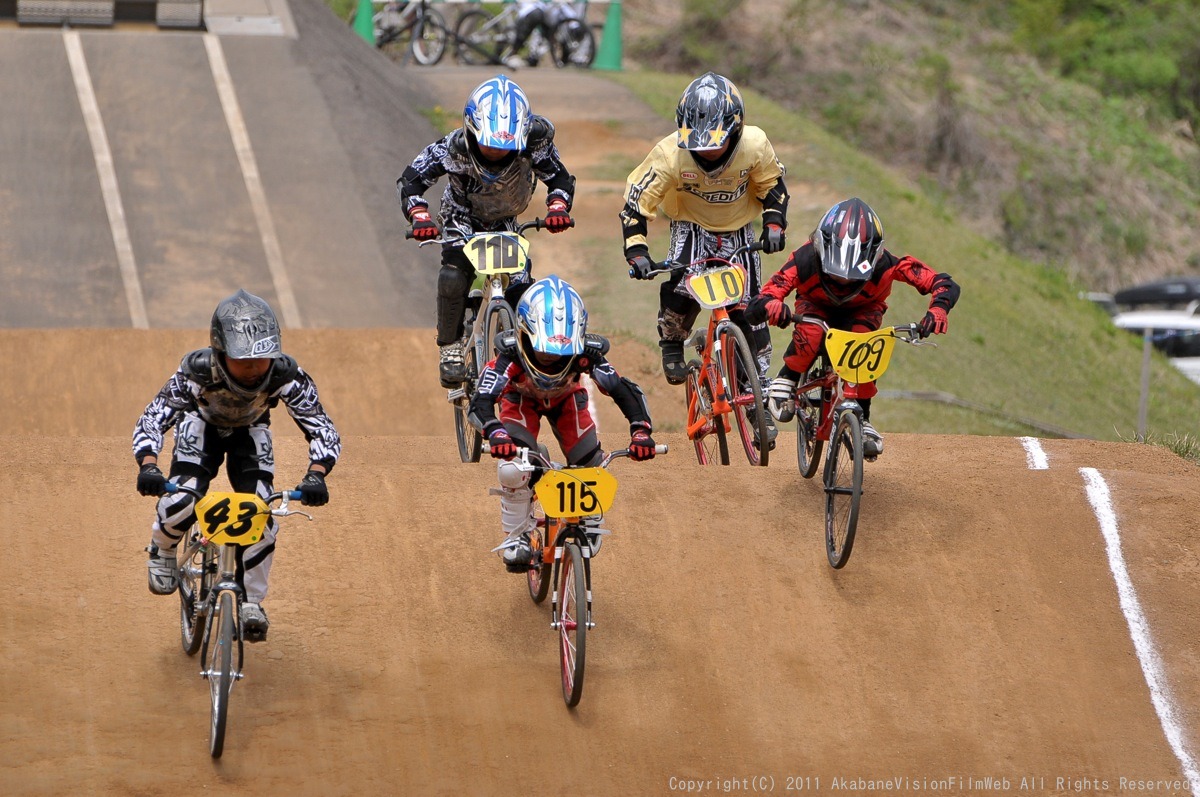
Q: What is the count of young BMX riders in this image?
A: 5